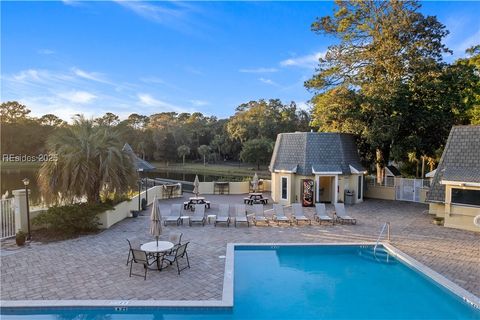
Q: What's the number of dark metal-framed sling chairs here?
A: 4